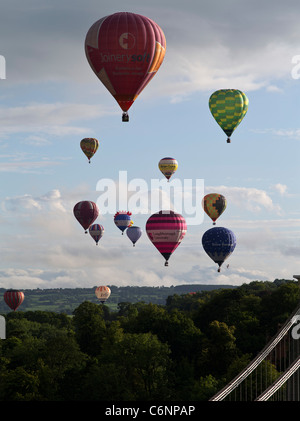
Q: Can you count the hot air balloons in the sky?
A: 13